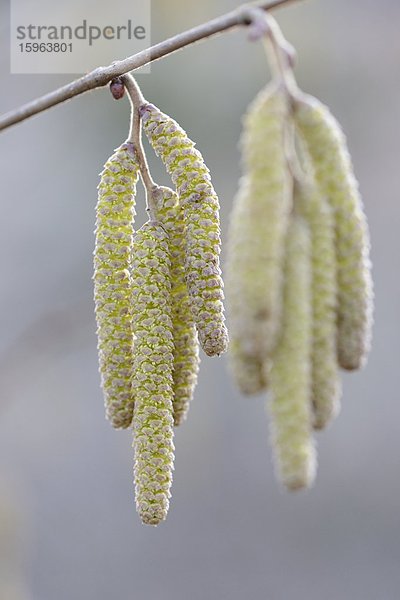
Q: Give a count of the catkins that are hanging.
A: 9